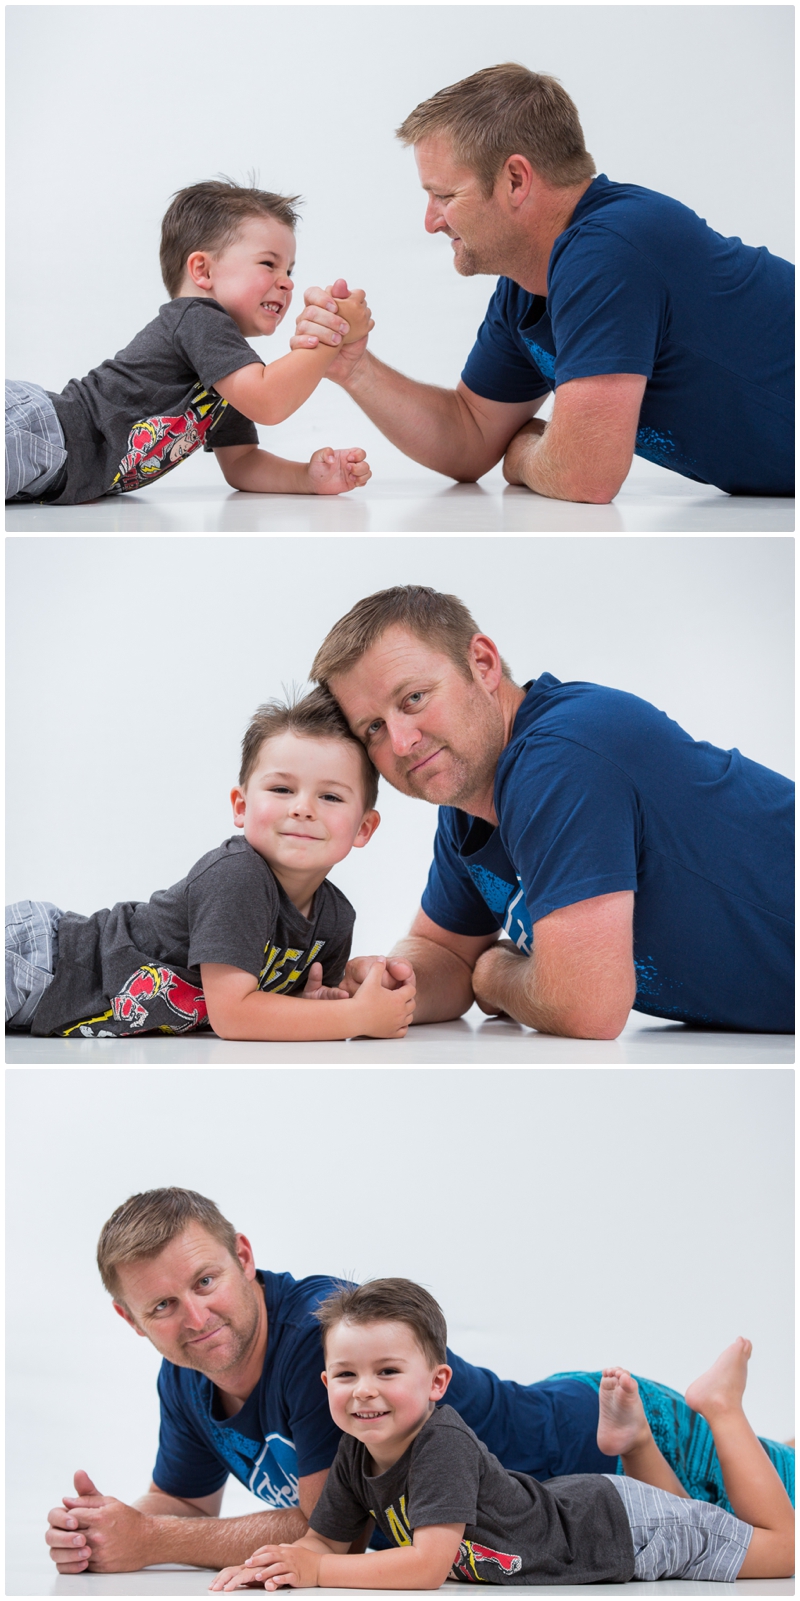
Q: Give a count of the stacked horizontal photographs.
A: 3